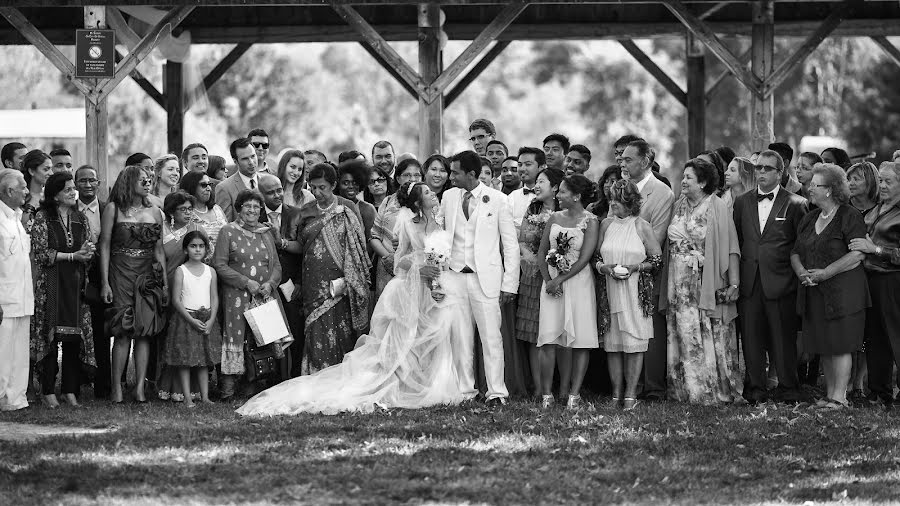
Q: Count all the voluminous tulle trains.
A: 1